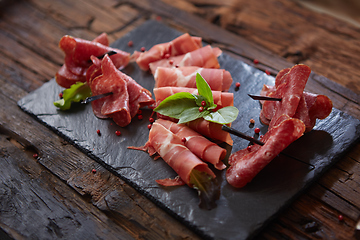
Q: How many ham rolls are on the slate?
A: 7